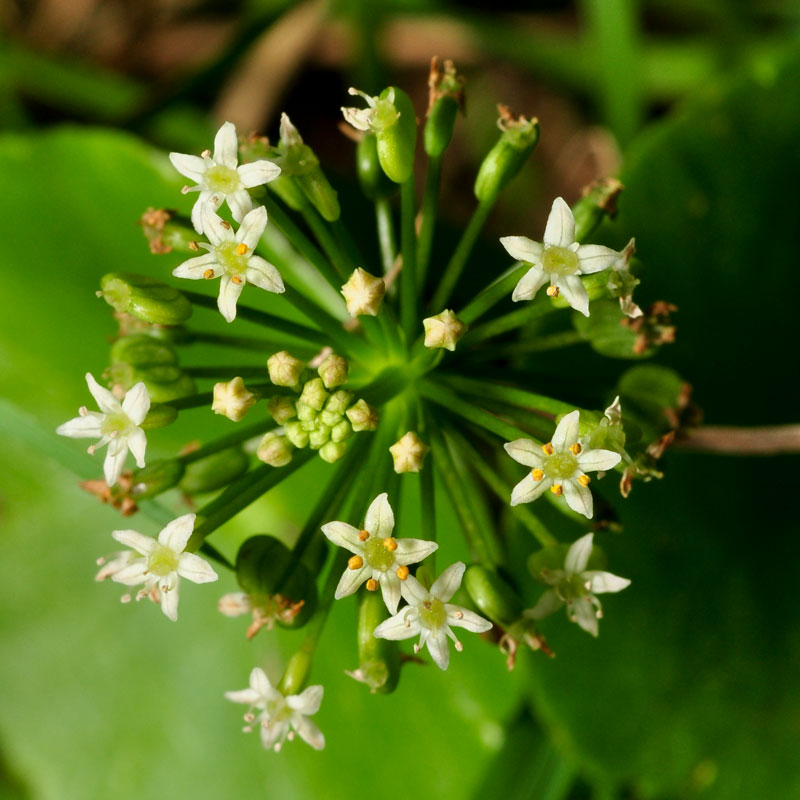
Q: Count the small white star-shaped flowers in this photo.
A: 10